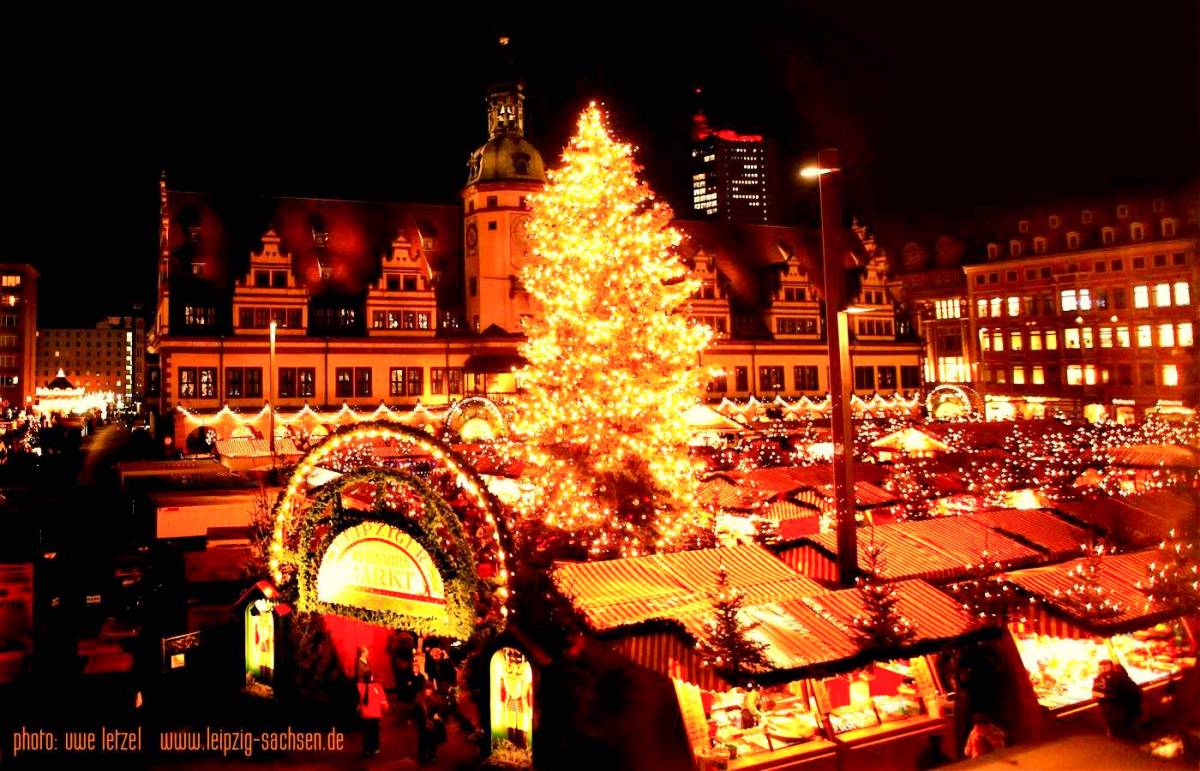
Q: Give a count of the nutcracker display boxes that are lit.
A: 2